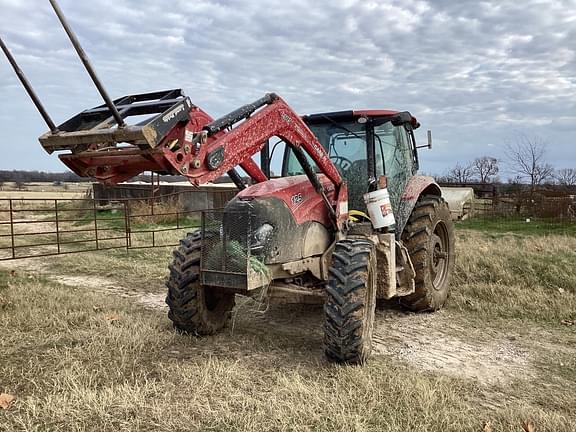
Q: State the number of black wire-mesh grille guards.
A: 1